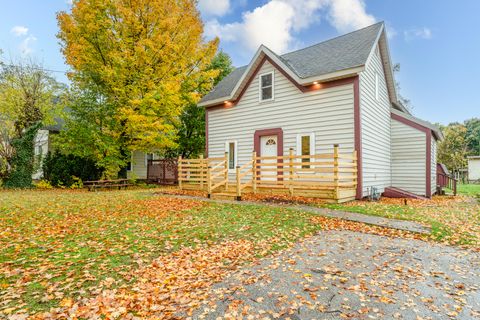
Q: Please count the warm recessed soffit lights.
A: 2